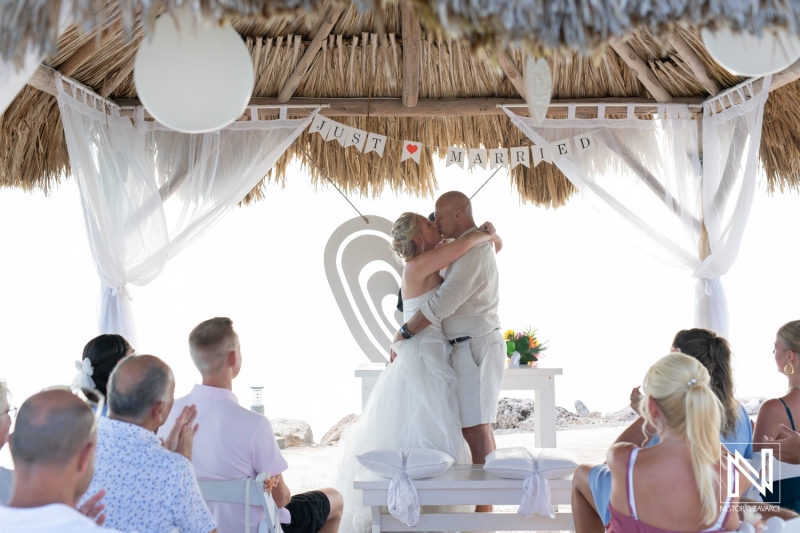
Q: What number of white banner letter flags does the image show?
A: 11